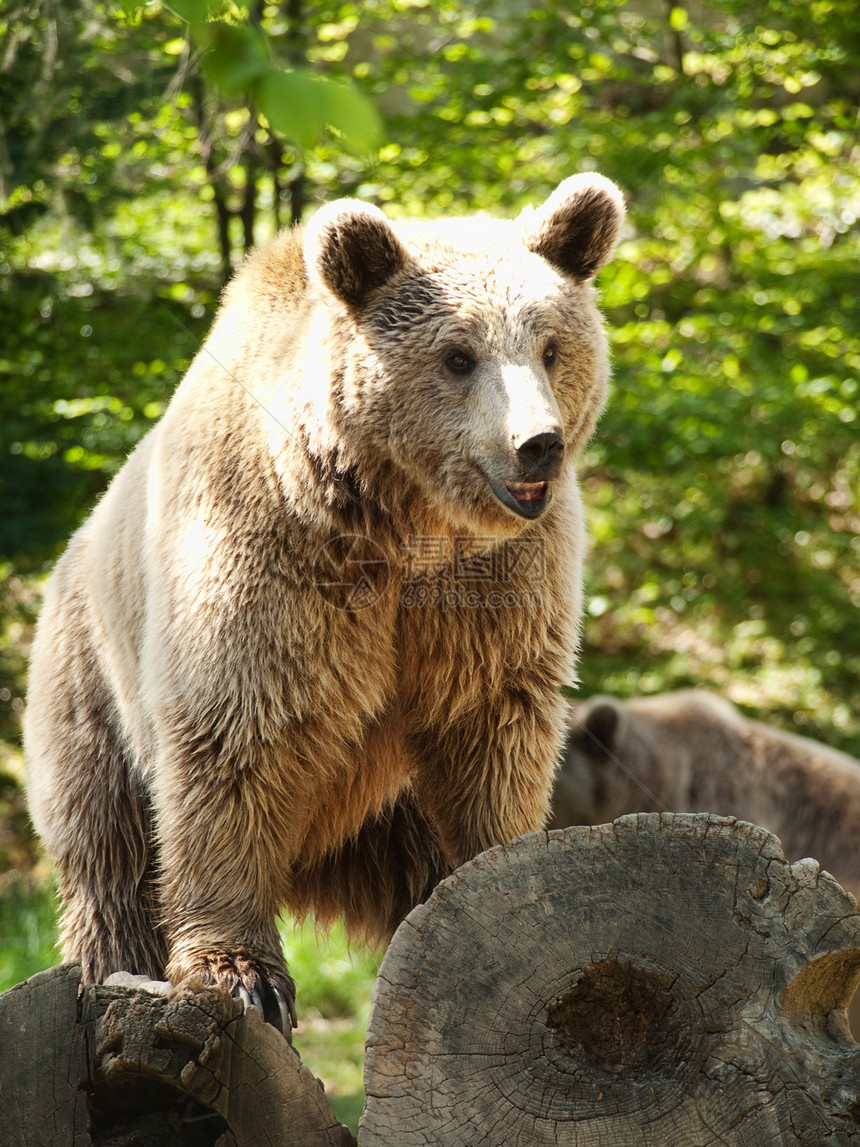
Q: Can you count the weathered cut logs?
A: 2